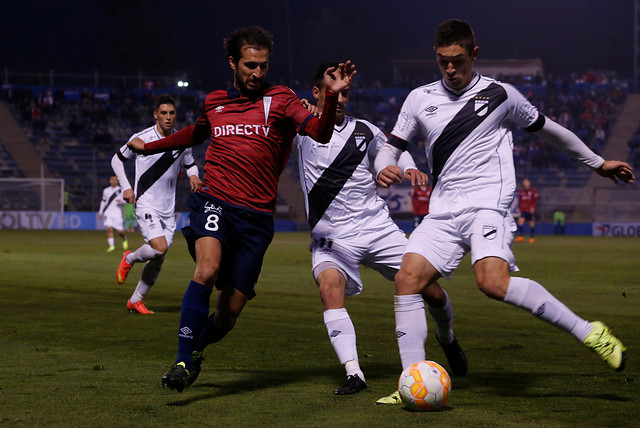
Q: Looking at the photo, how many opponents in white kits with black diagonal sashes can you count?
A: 4